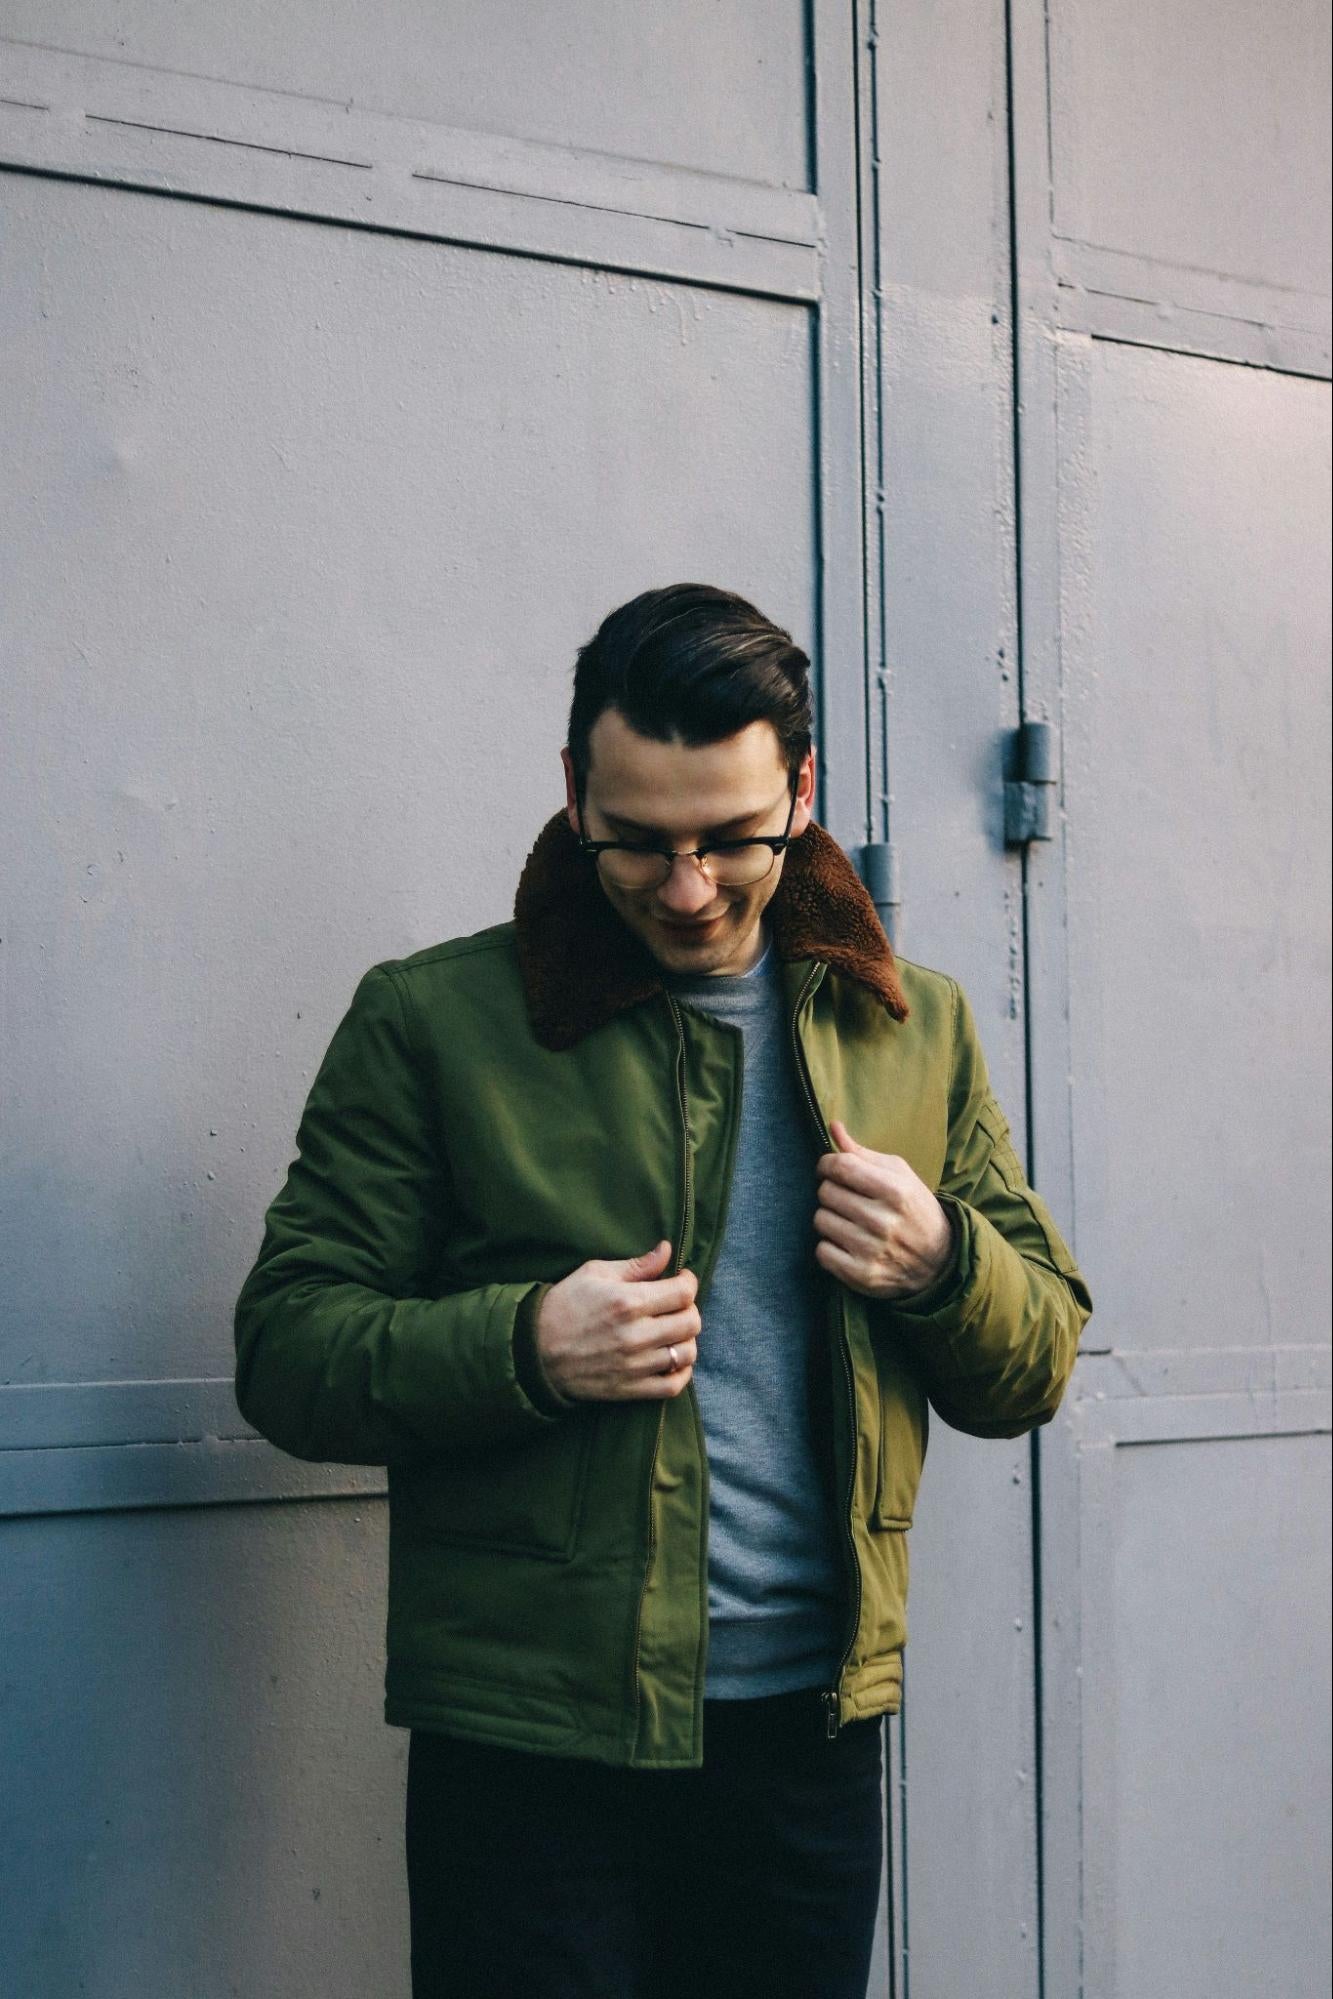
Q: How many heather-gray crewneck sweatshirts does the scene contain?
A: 1